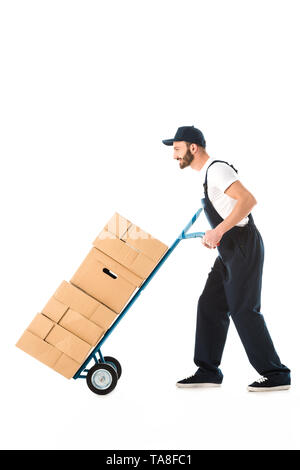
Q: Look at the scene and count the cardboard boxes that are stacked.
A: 4